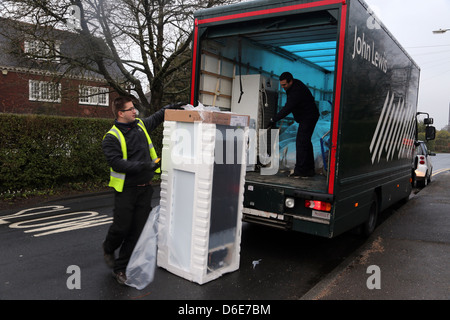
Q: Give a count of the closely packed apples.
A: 0